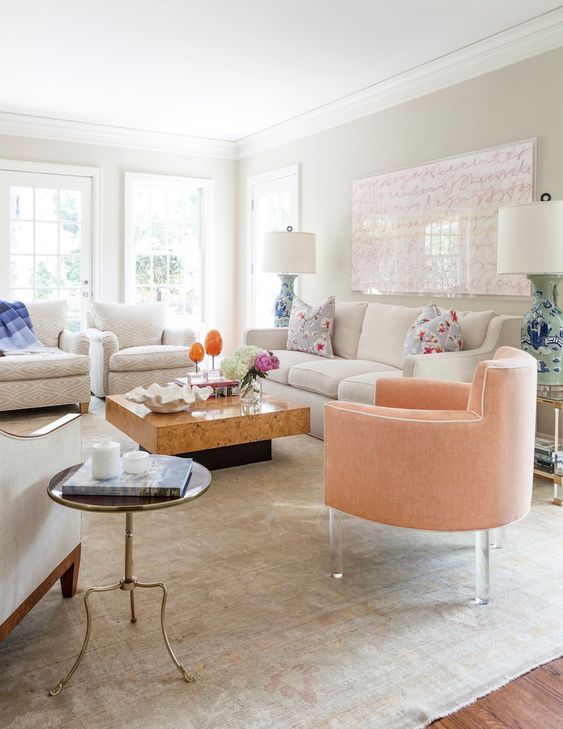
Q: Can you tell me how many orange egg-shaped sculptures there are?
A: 2